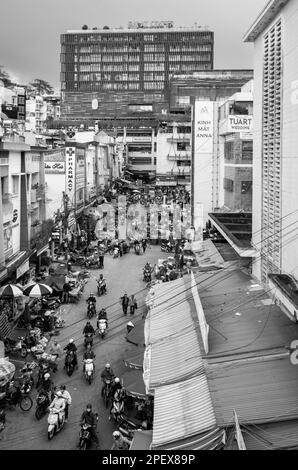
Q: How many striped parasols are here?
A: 2